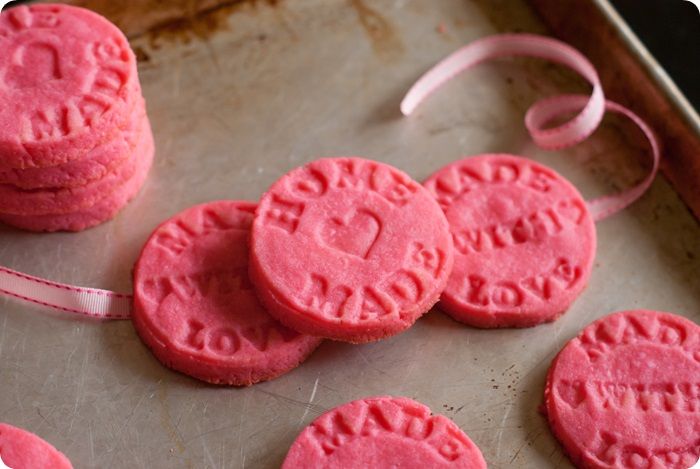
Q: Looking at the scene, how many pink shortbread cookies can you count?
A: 10